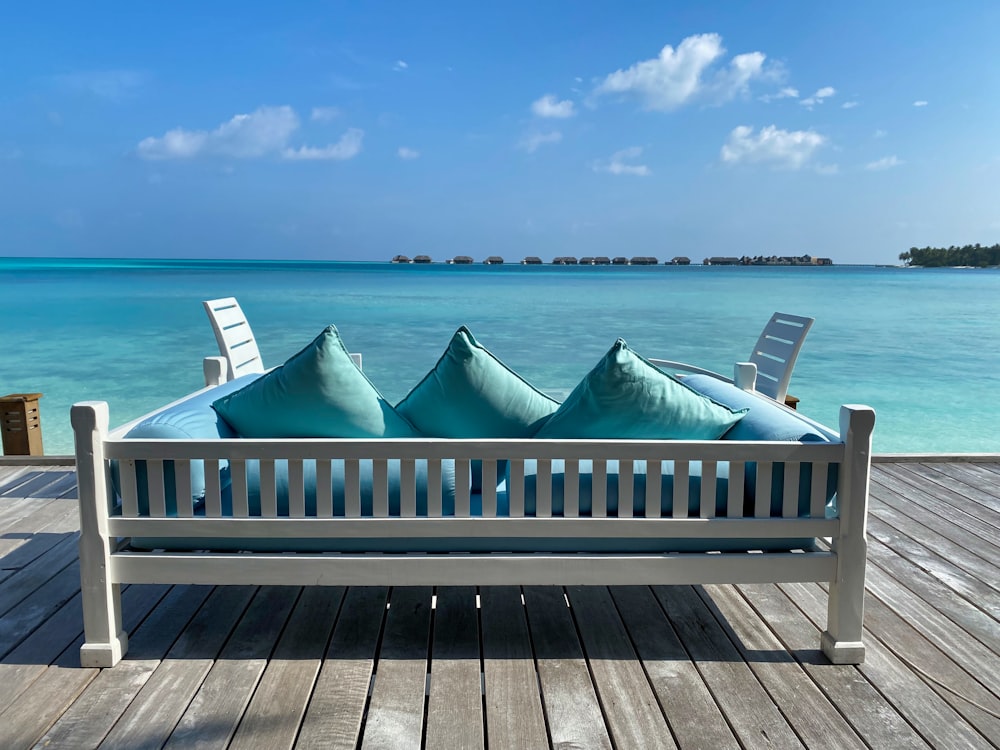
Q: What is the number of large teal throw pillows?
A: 3